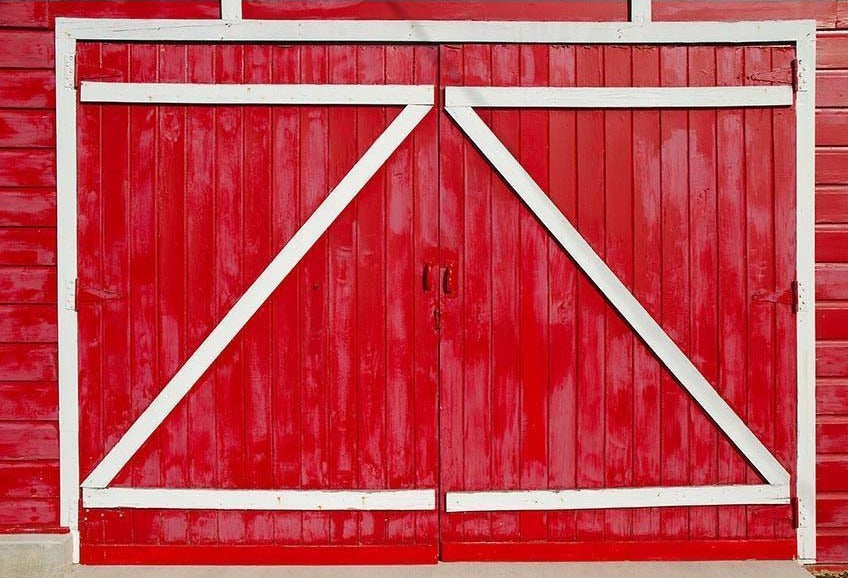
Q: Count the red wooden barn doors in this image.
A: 2